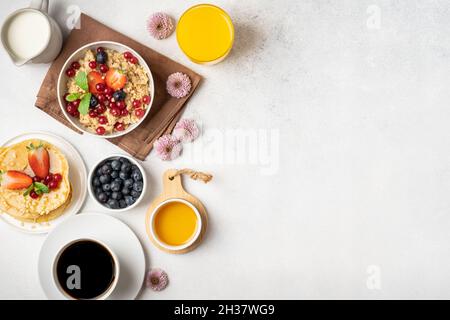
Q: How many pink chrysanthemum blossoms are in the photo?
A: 5